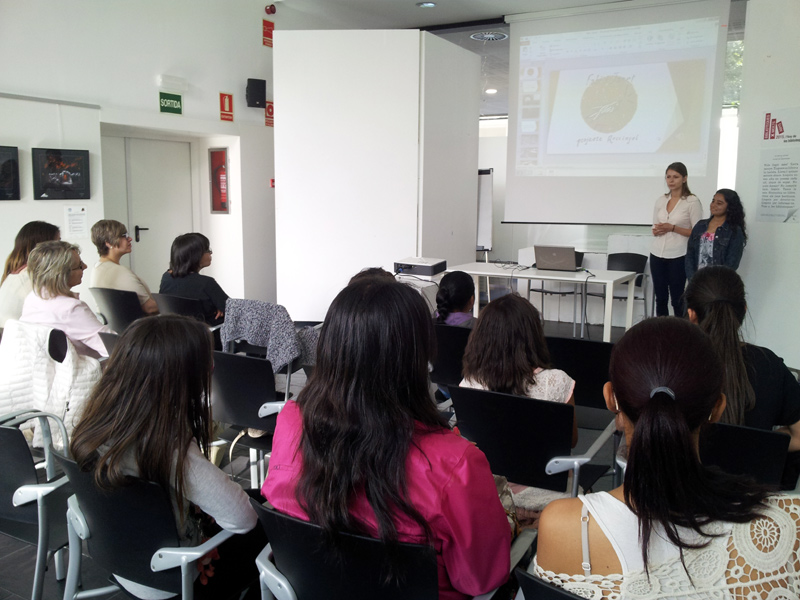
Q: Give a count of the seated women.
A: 11